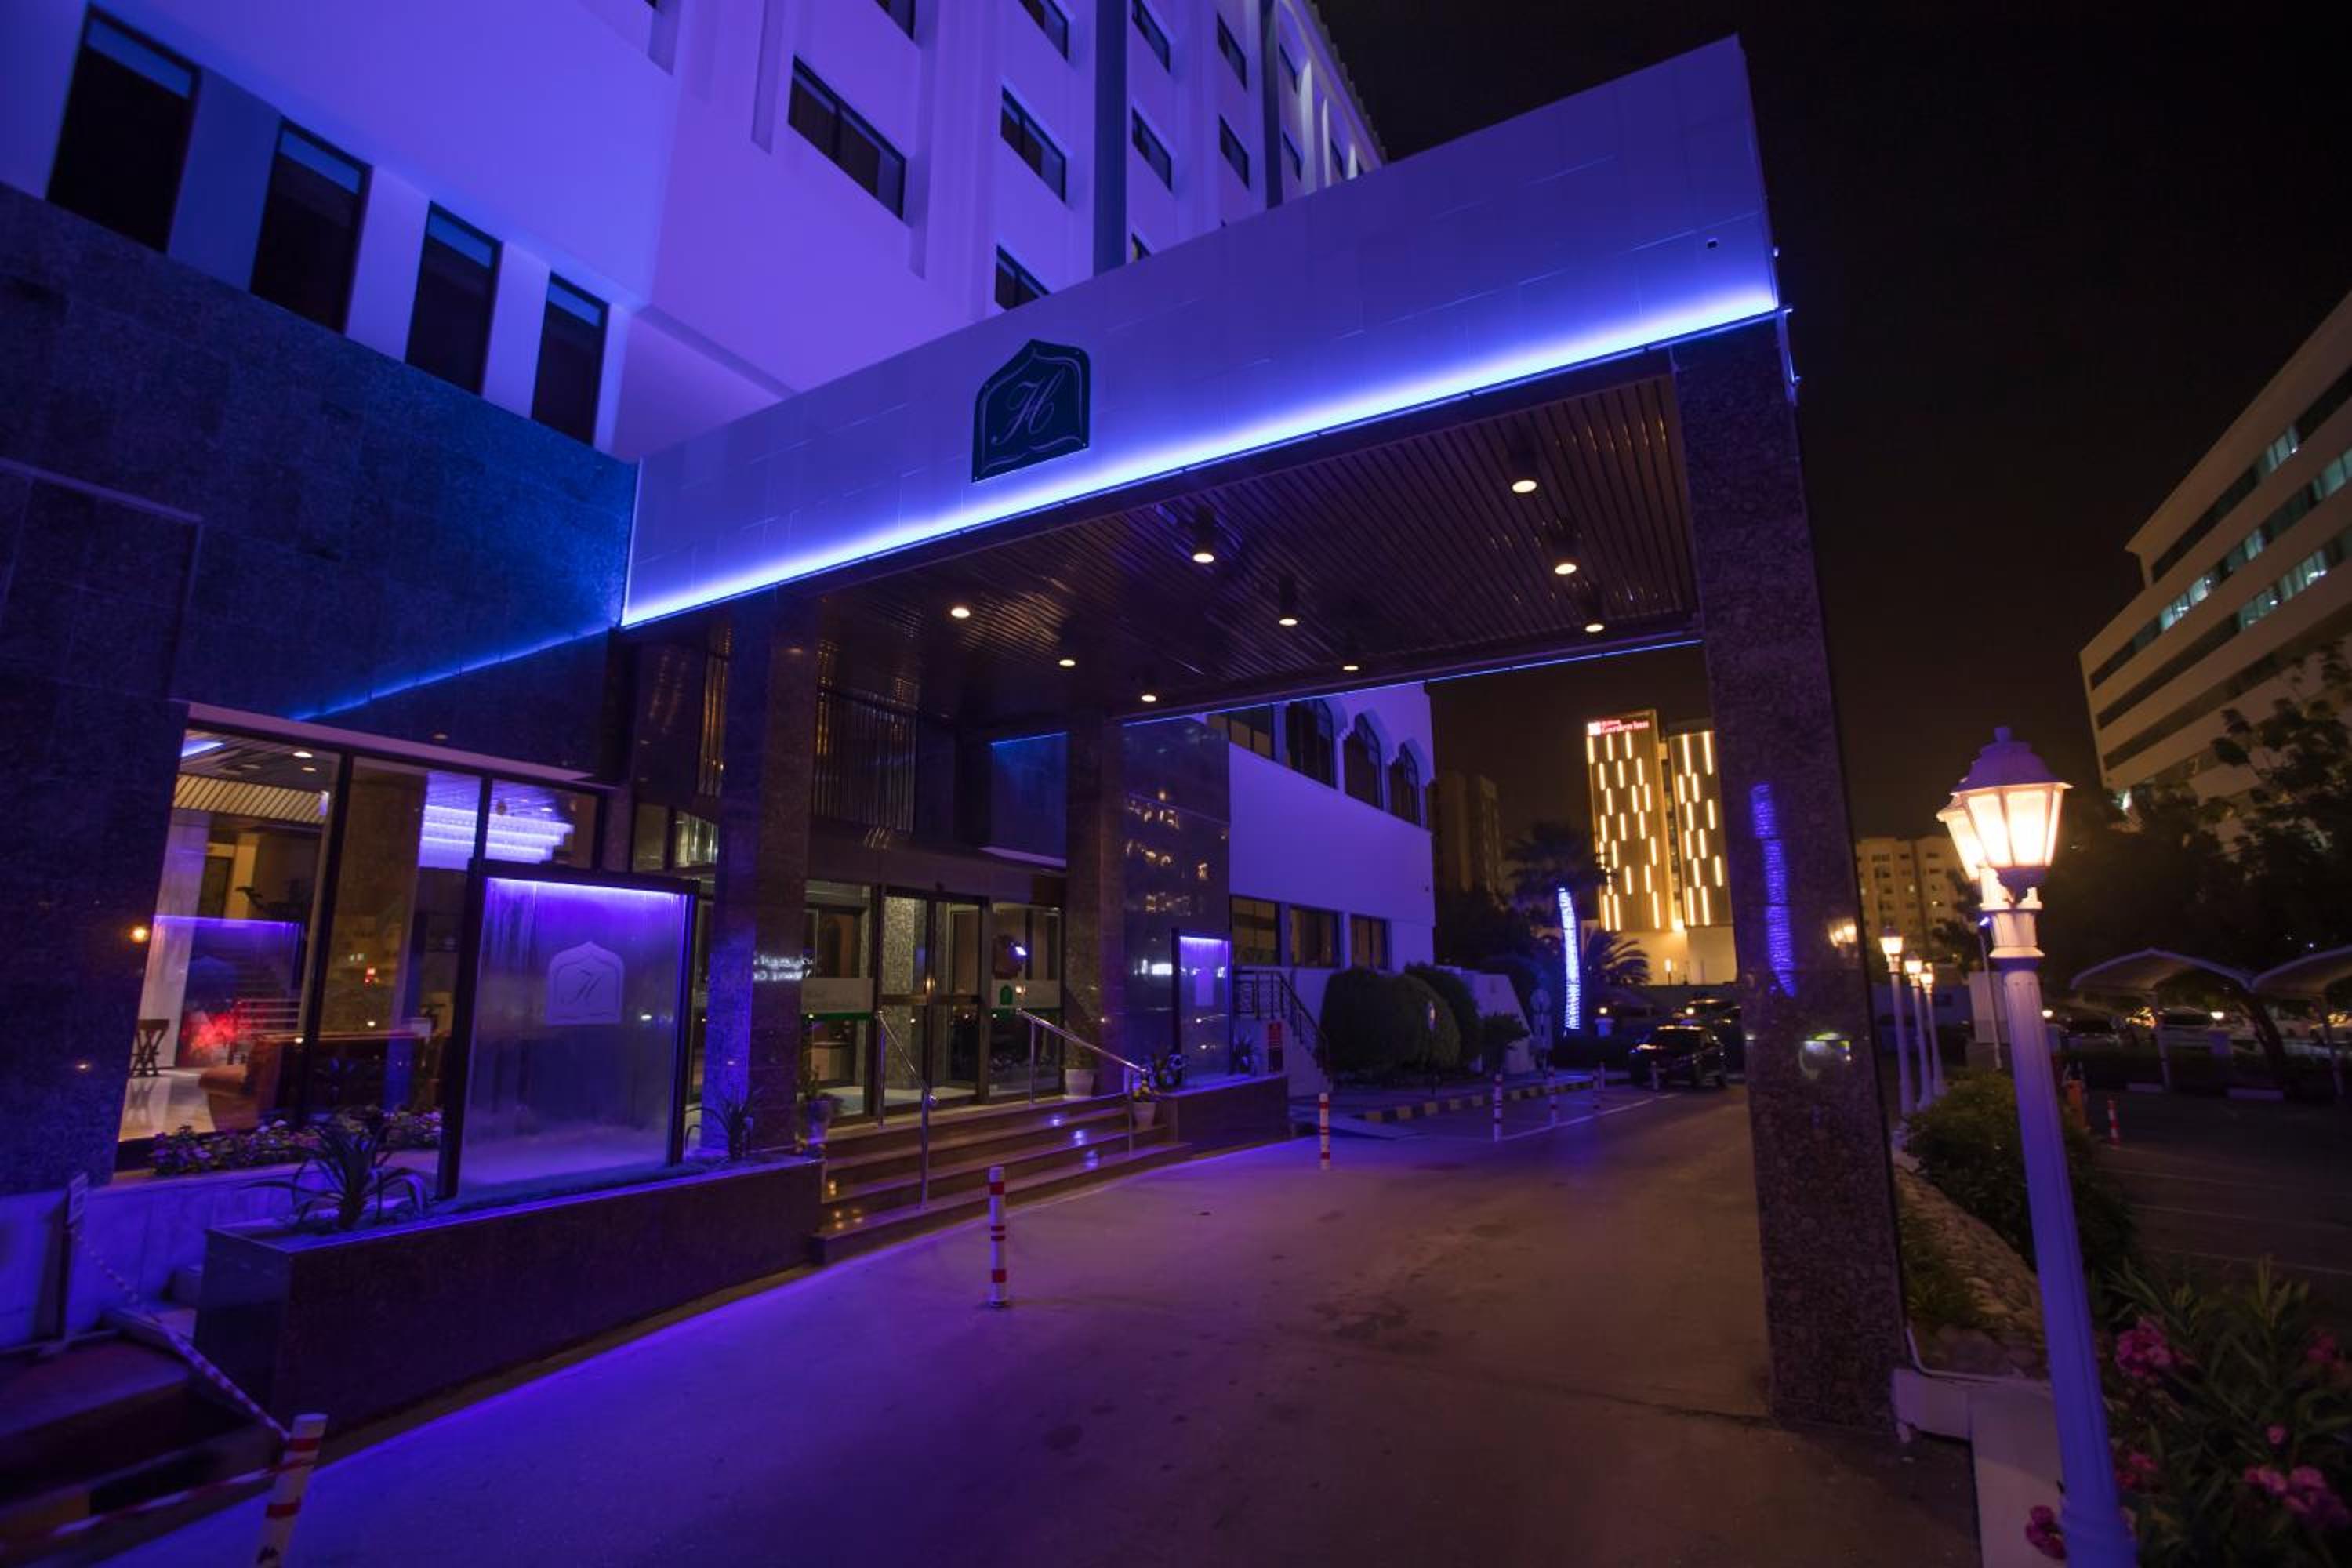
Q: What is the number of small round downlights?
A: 9